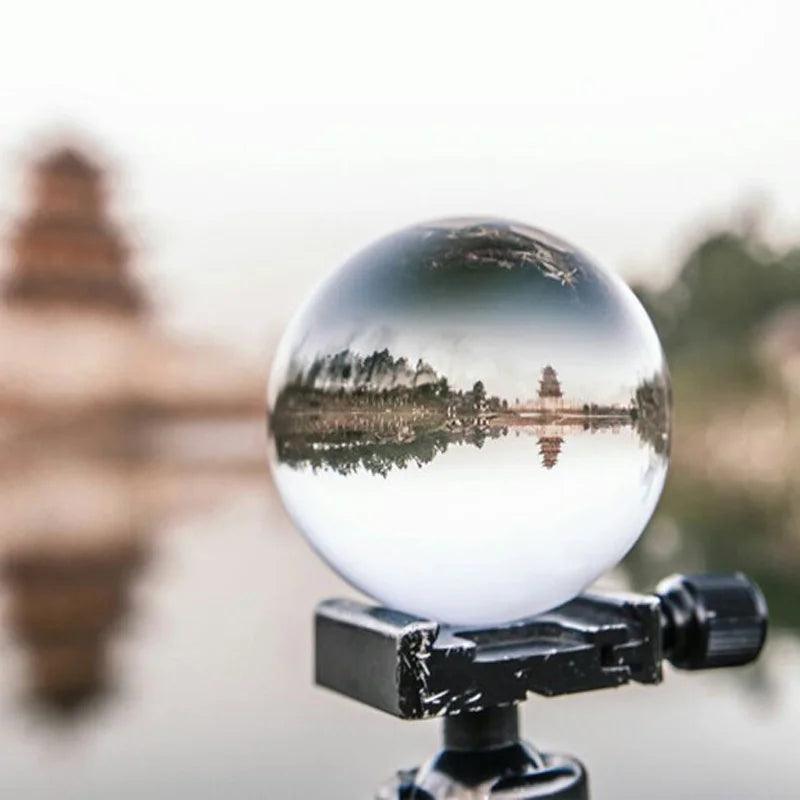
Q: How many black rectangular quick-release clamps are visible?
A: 1